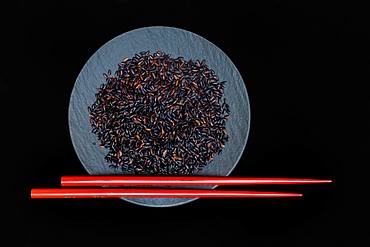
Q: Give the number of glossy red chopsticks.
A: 2